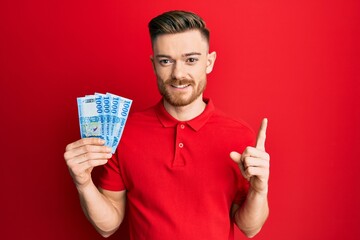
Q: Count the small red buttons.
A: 2